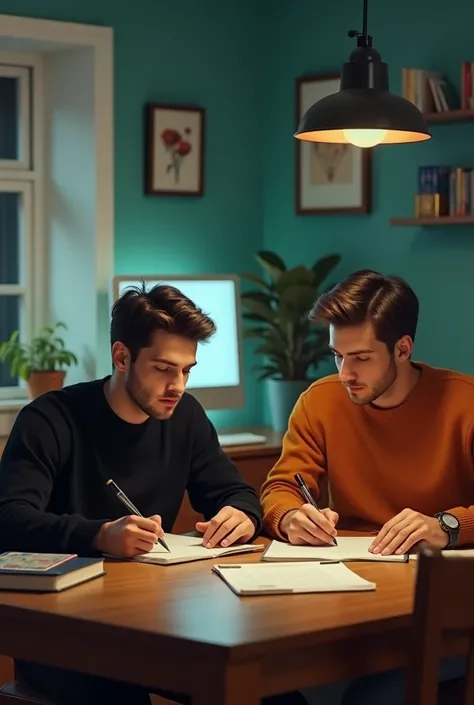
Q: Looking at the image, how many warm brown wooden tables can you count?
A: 1